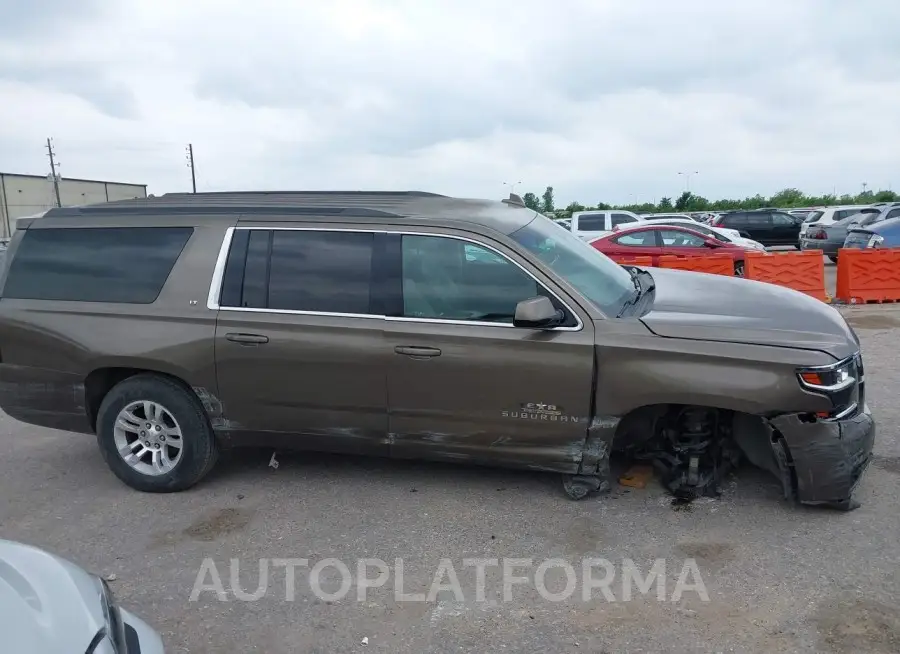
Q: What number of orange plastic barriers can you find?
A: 4